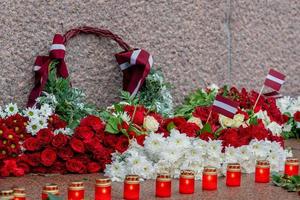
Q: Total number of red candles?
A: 12